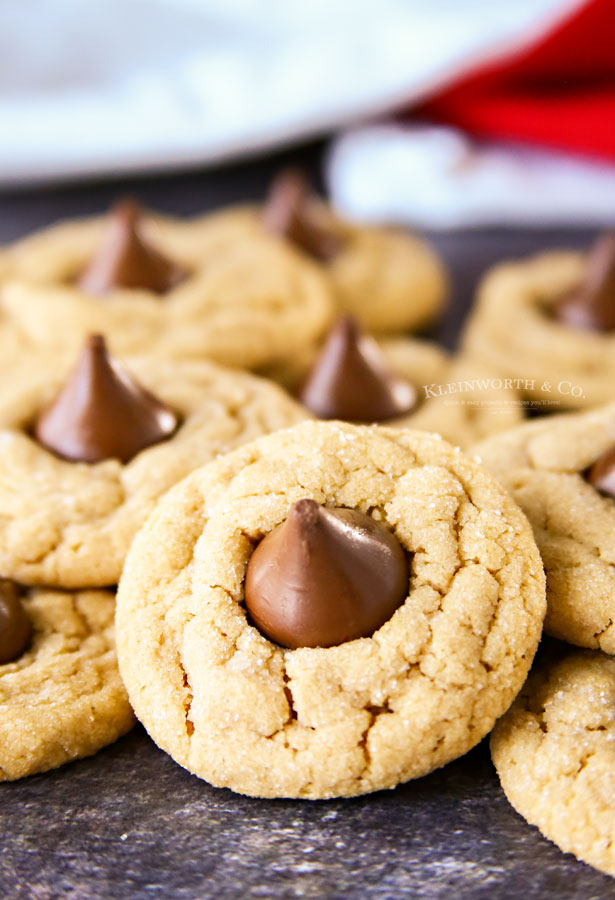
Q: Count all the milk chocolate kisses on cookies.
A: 8